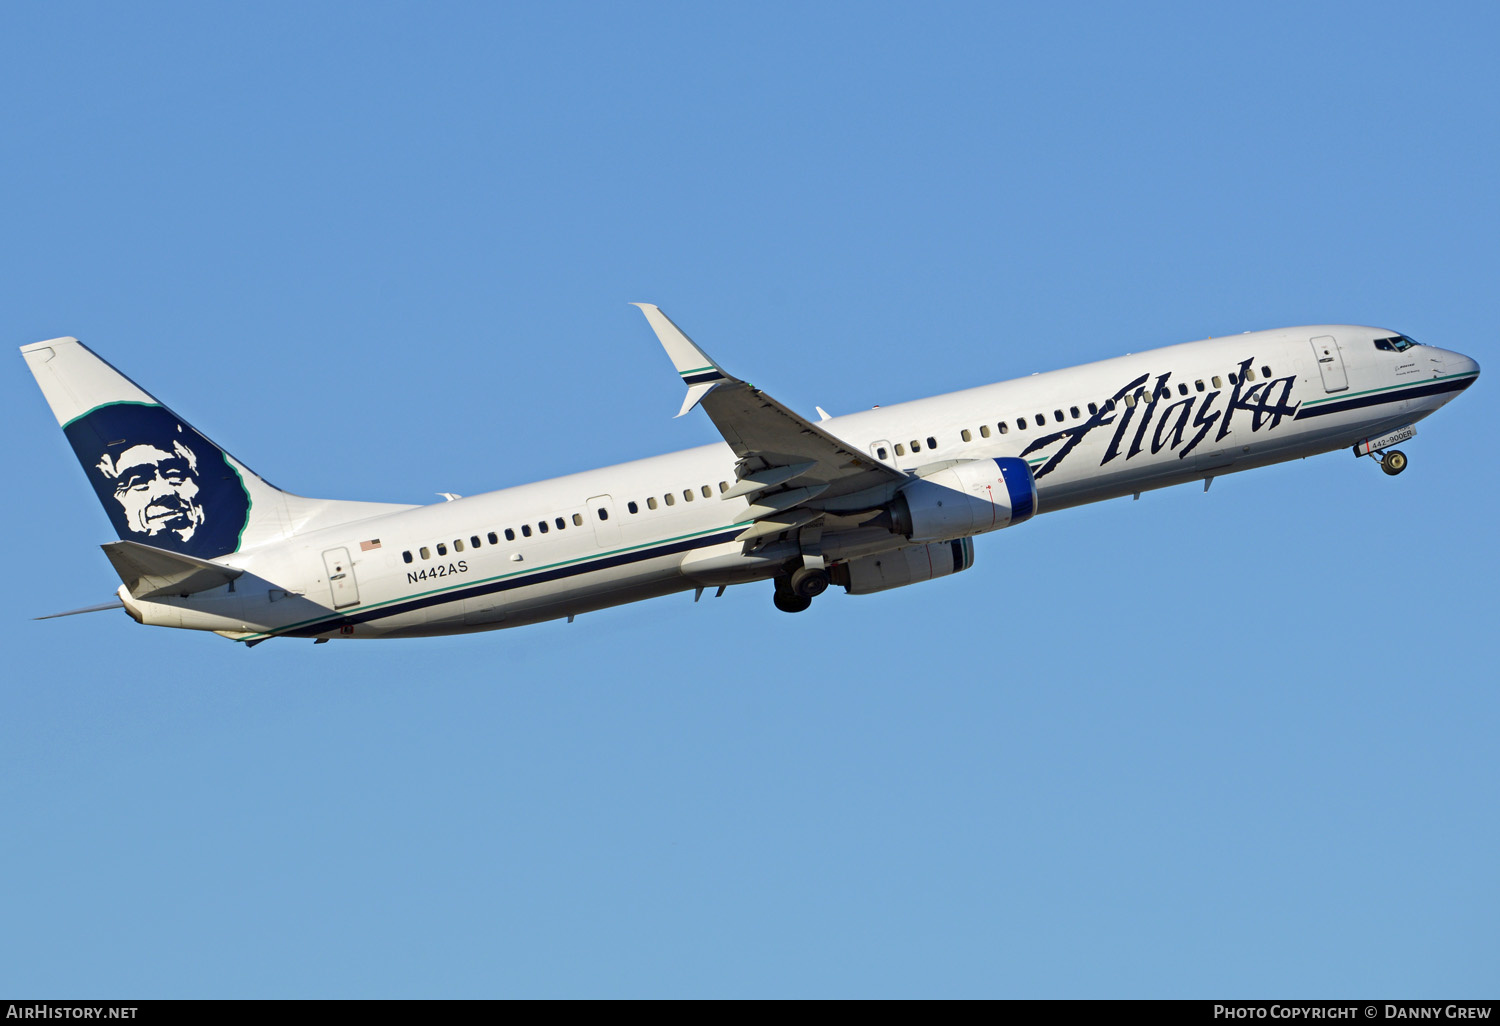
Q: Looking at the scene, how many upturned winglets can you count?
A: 1